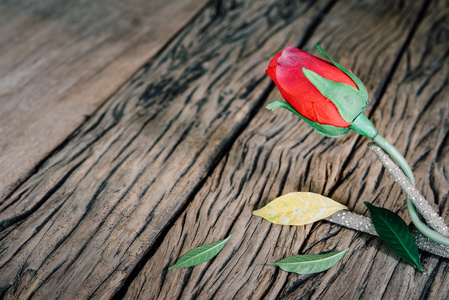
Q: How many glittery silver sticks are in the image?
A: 2